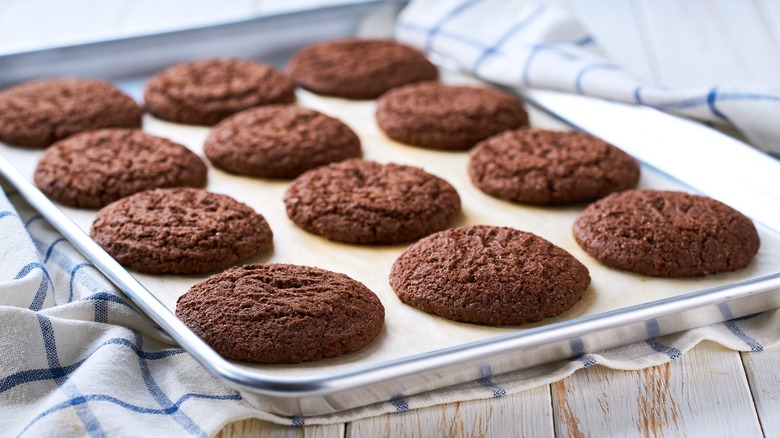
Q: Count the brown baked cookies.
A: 12